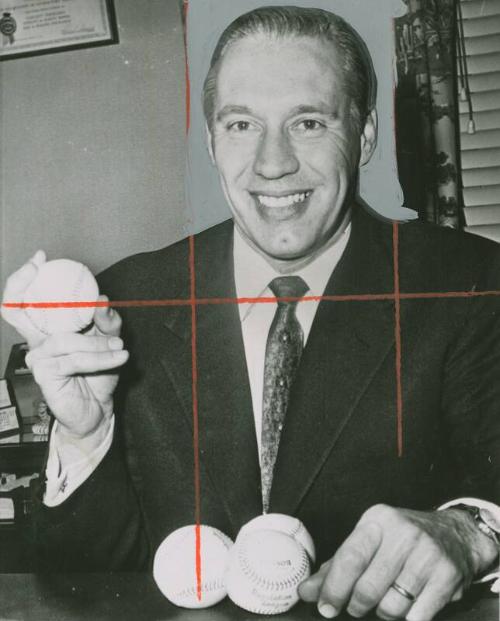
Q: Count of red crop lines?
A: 3